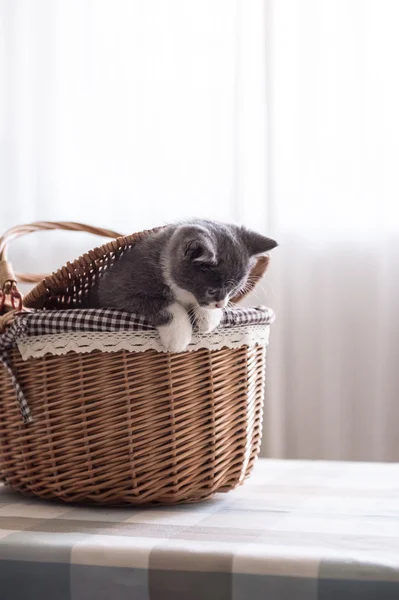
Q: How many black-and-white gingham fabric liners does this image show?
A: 1